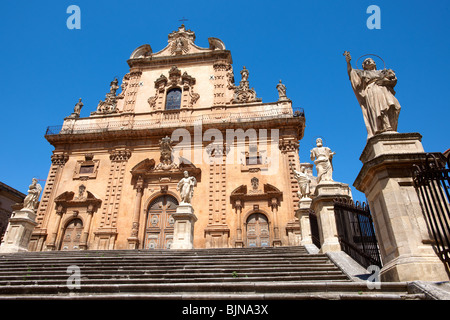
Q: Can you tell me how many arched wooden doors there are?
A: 3